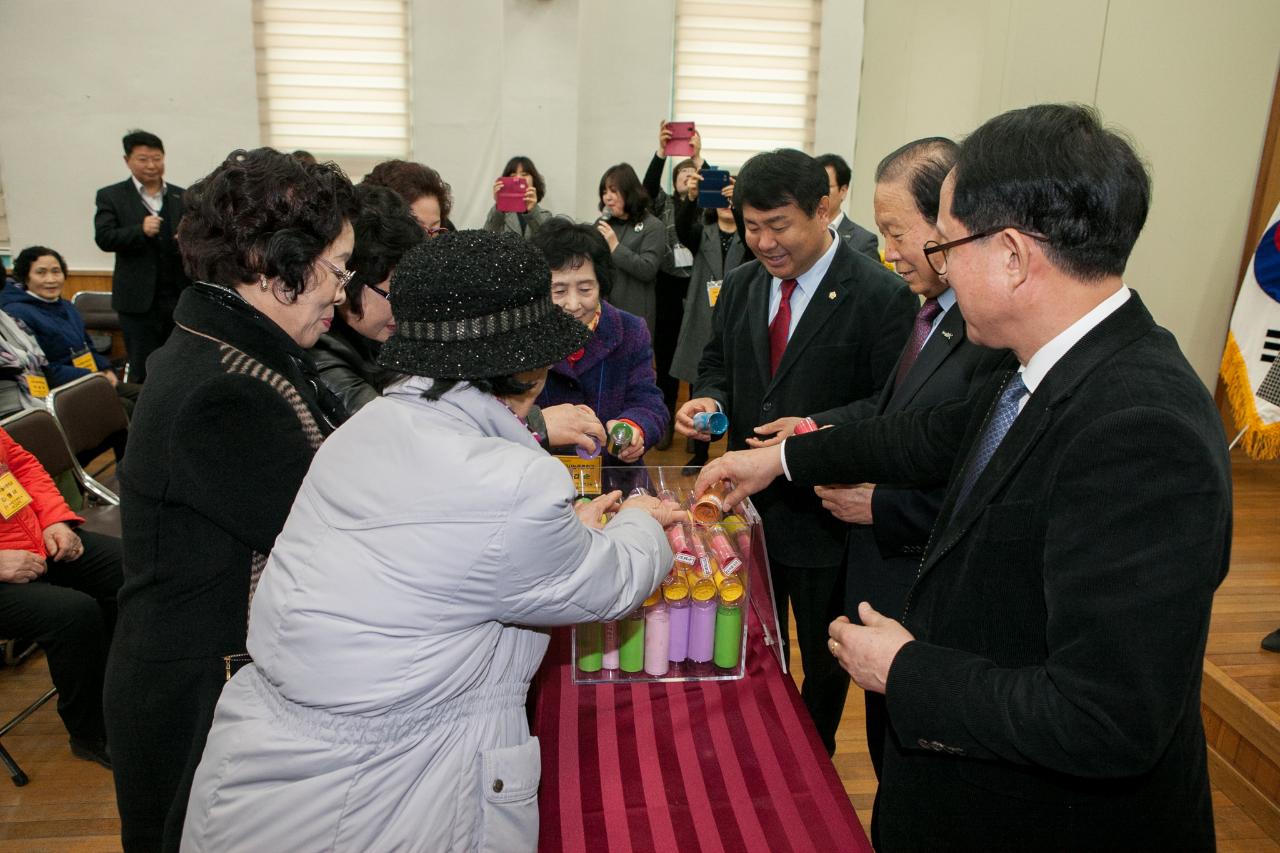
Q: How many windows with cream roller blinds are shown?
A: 2